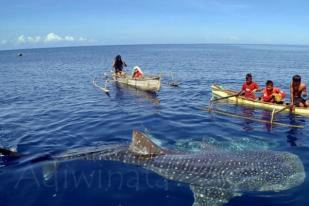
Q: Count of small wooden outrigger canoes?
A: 2